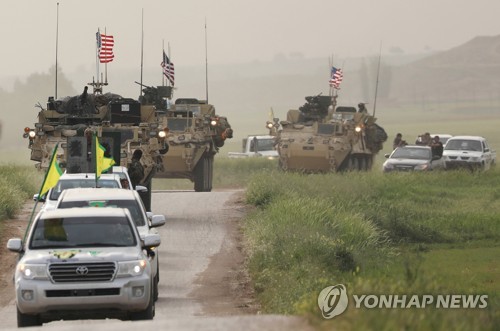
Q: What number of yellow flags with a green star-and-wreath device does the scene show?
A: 2